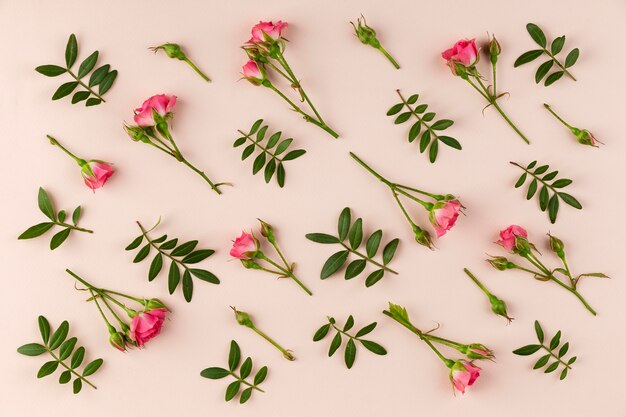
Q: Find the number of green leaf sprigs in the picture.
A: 12